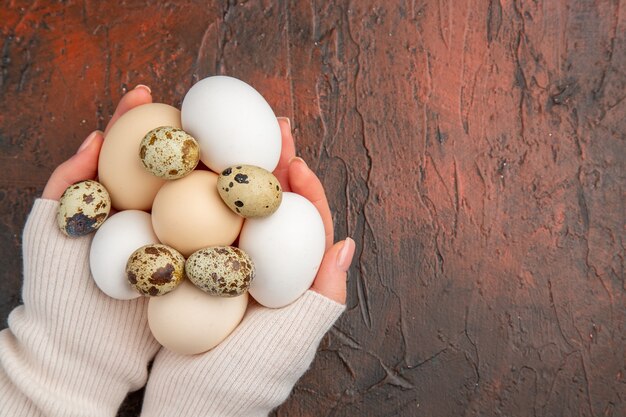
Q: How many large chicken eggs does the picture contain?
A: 6